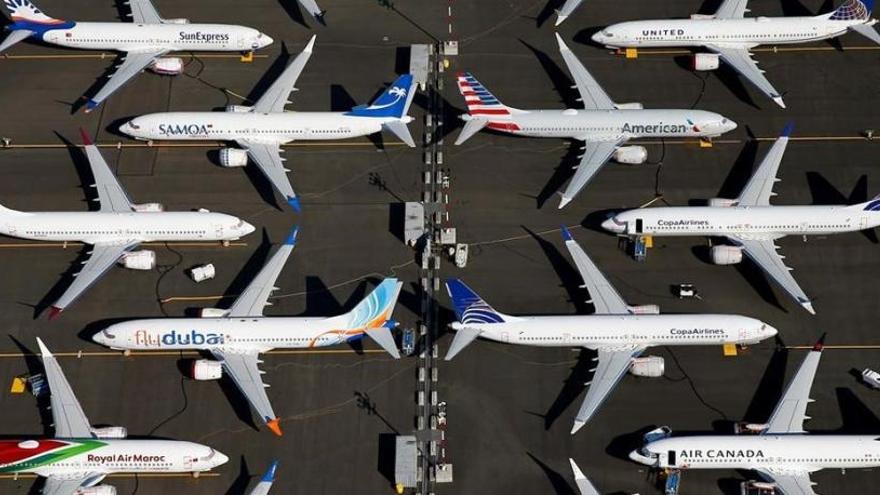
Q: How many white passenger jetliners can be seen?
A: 10